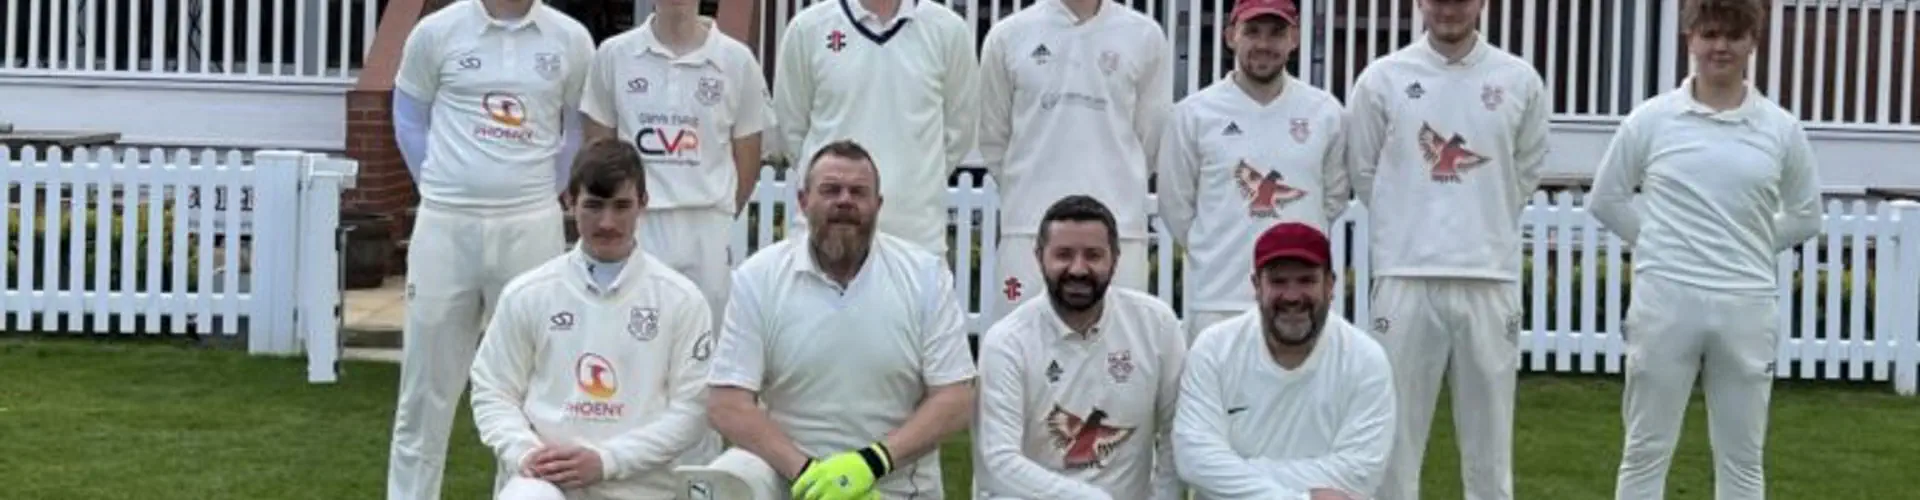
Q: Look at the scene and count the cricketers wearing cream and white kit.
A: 11